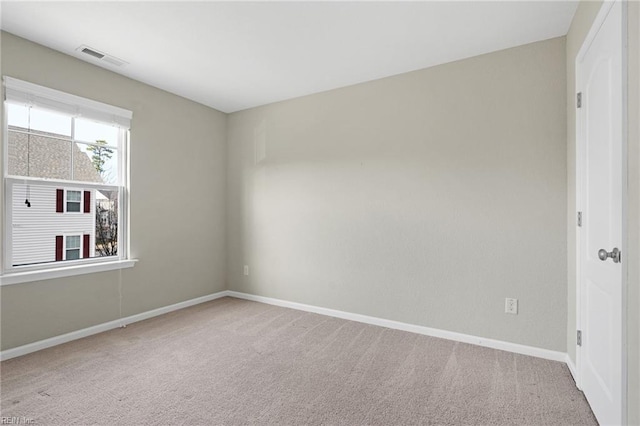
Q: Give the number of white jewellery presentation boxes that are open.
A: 0